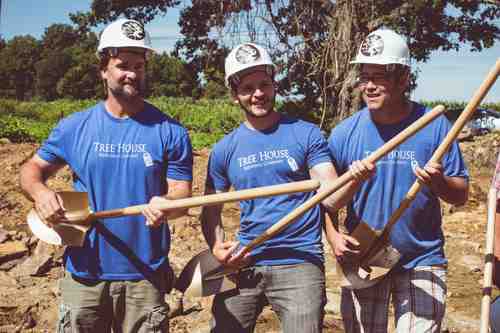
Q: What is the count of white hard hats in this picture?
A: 3